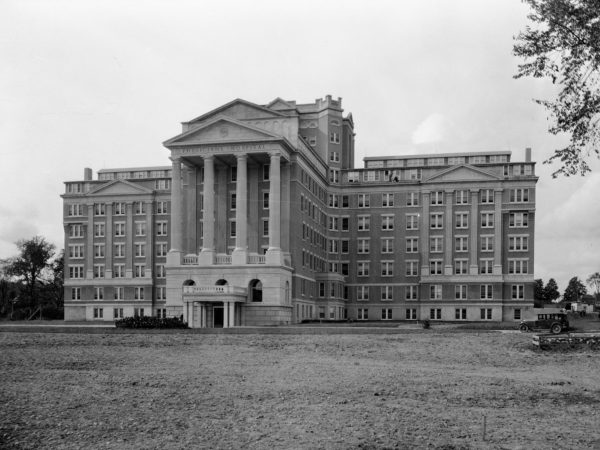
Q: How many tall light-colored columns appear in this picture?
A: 4